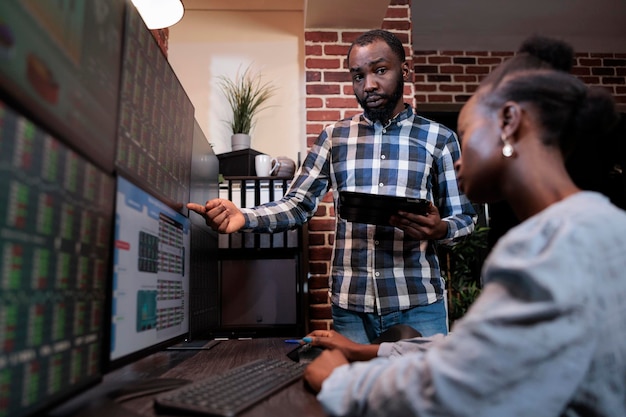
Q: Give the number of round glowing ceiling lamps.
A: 1